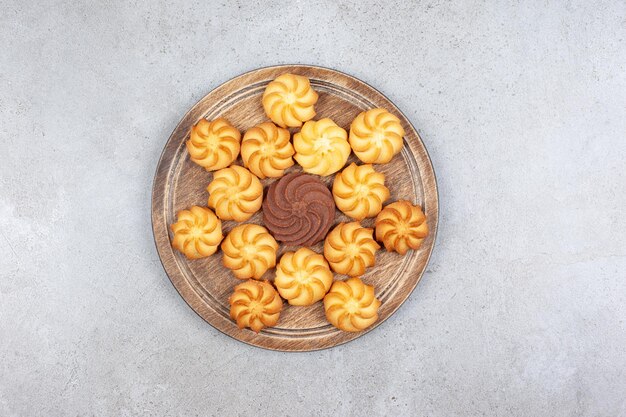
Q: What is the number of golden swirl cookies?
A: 14